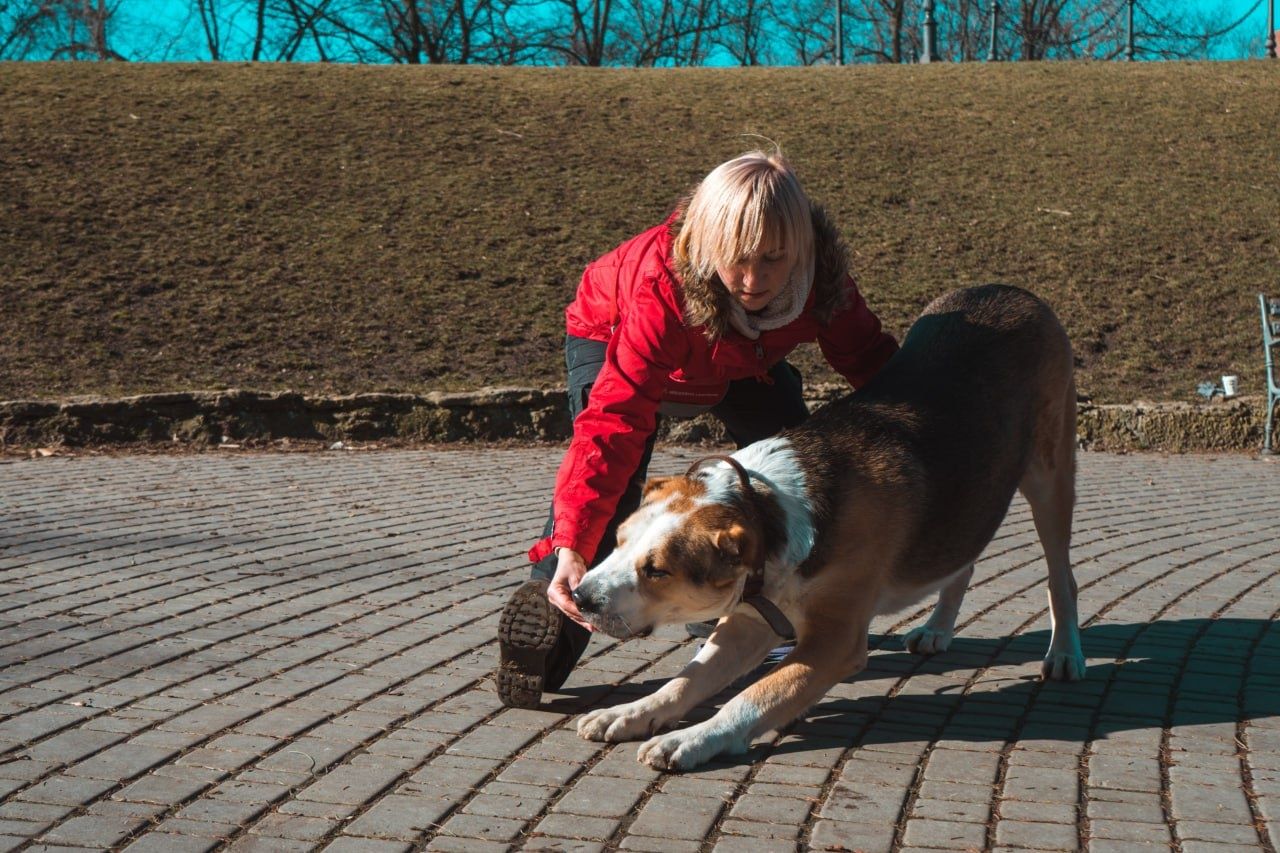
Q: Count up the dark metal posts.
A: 5